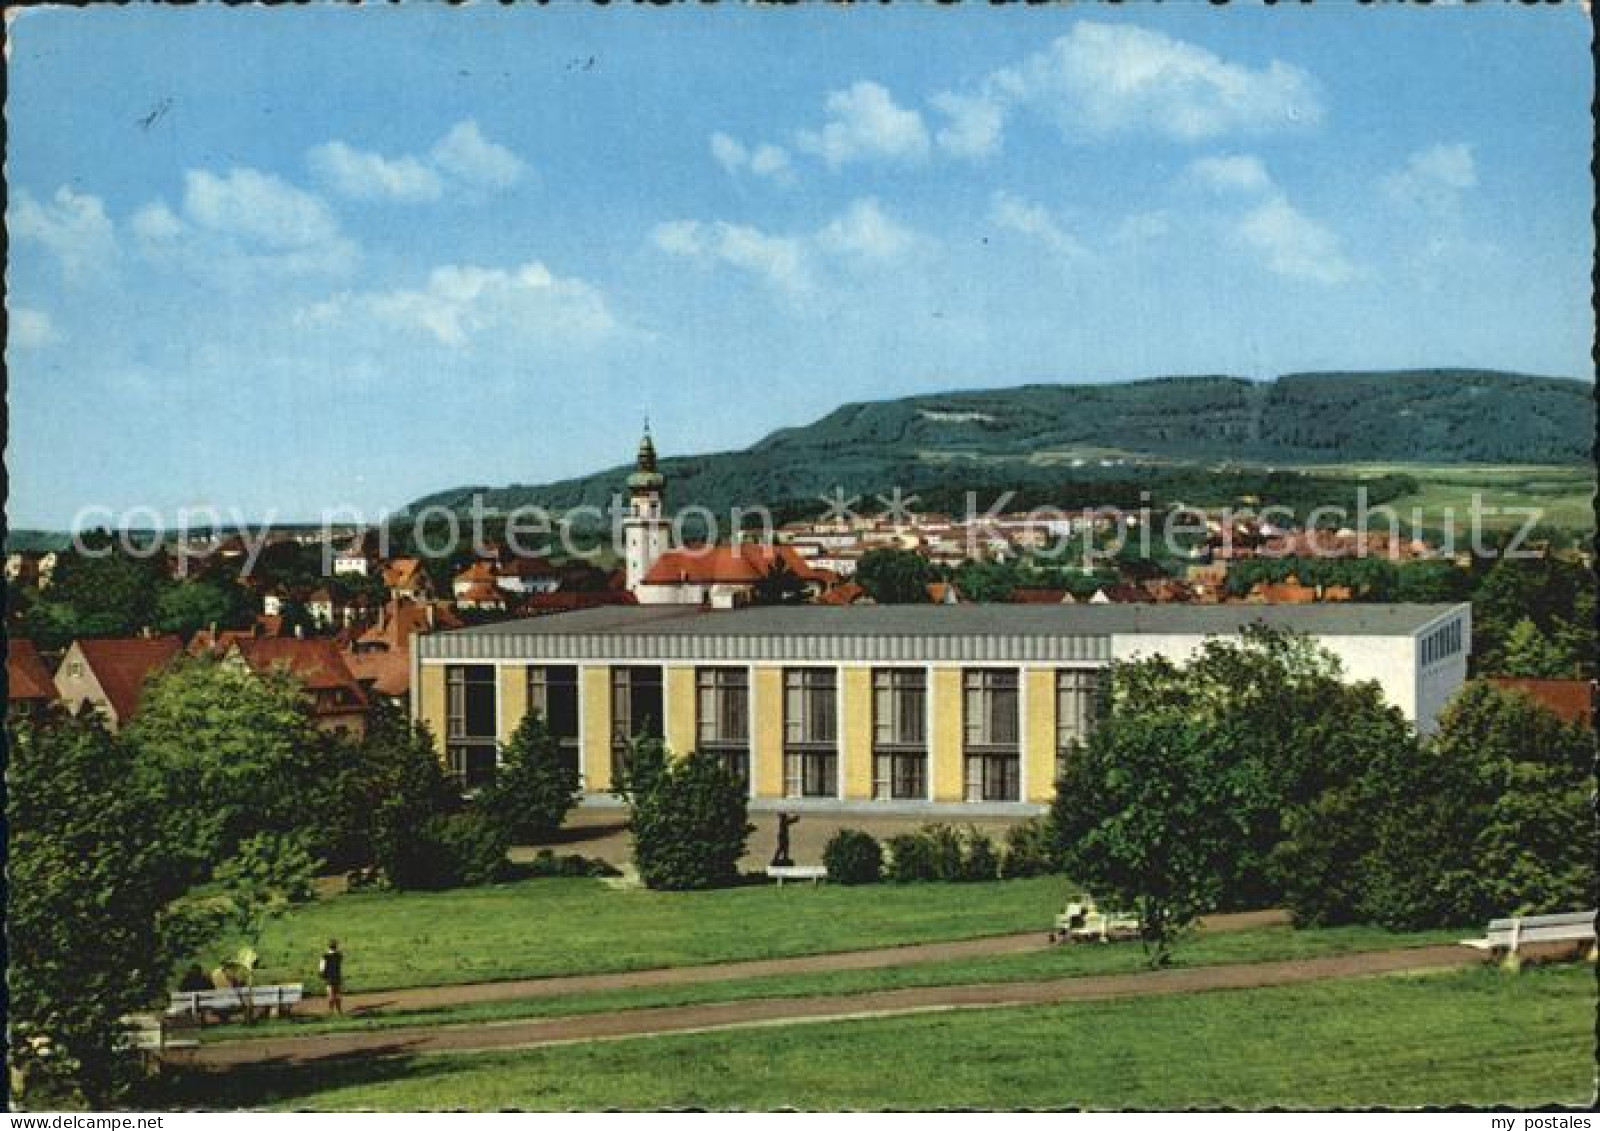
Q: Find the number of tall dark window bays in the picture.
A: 8